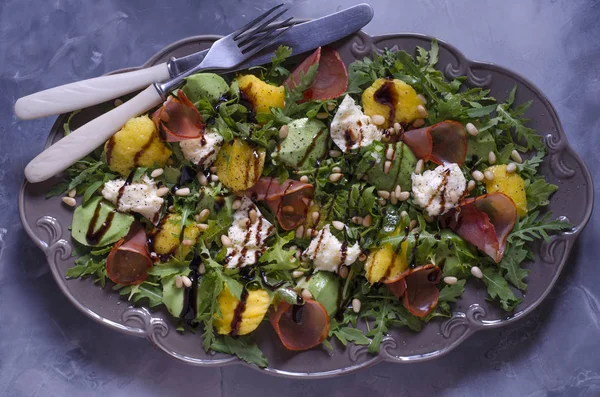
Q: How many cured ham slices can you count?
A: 8